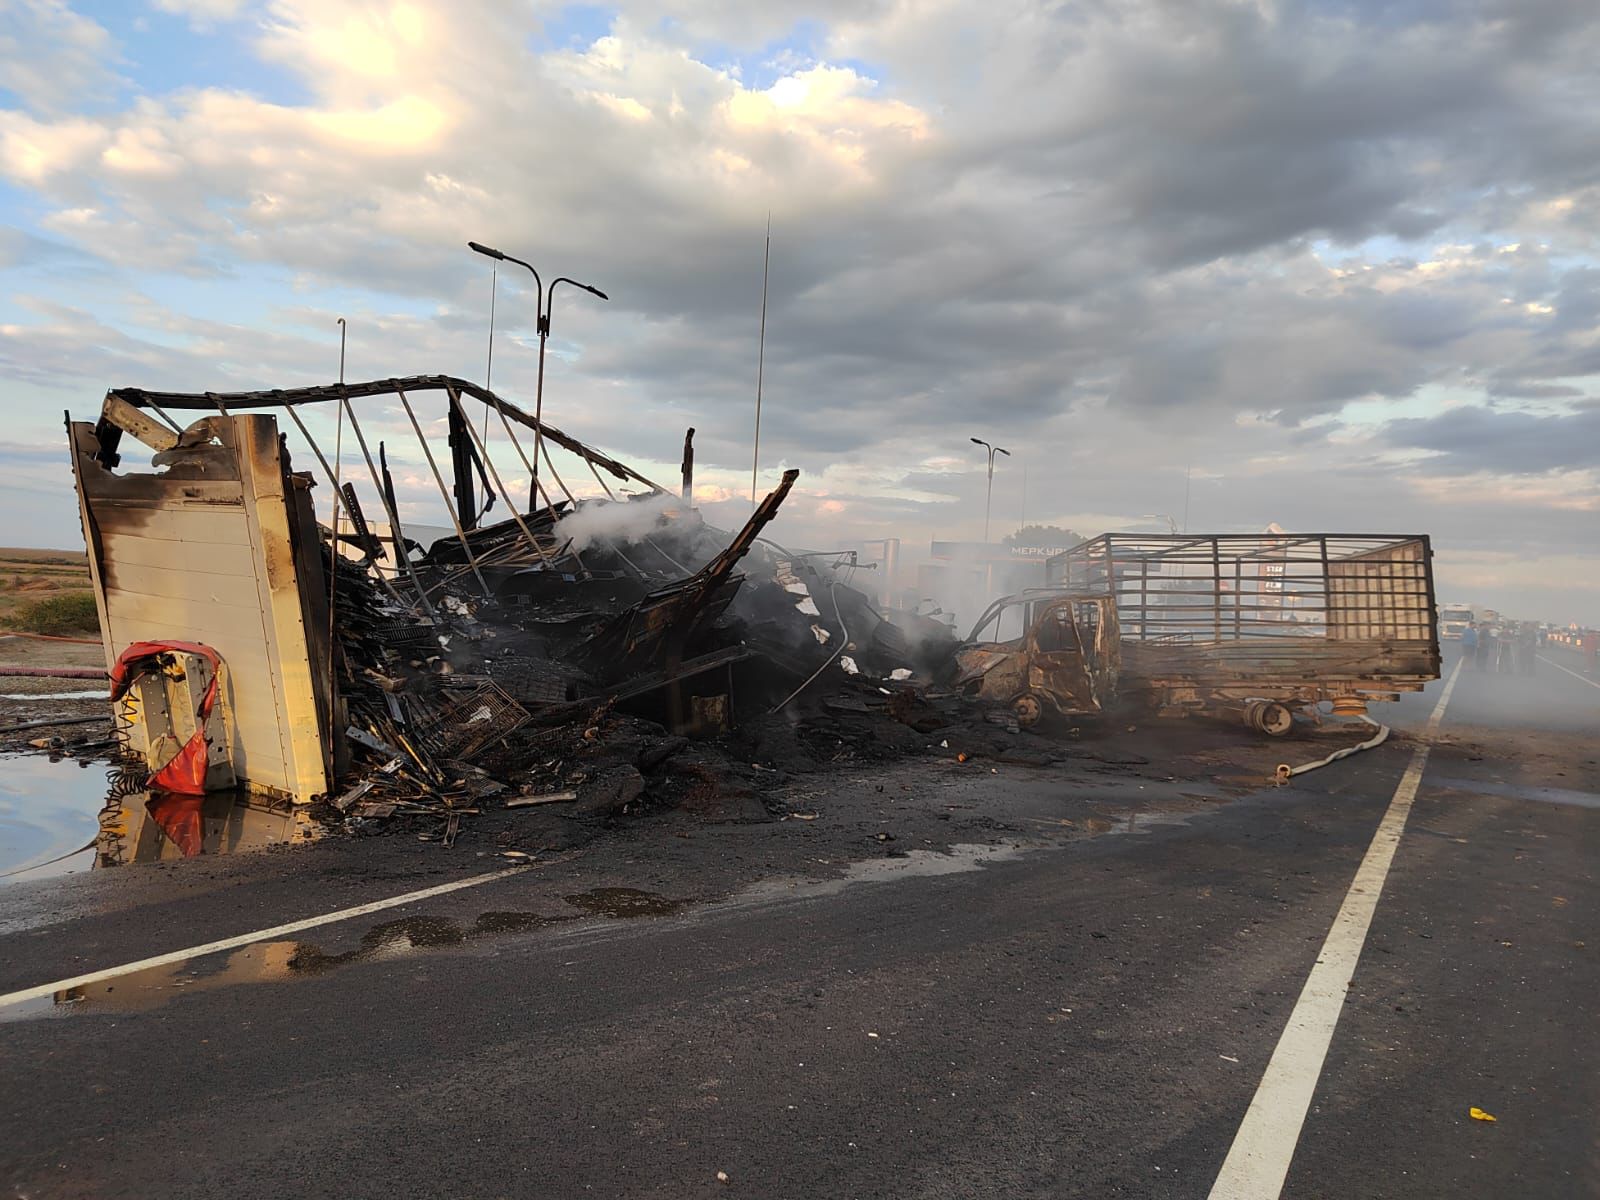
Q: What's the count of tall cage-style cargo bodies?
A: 1